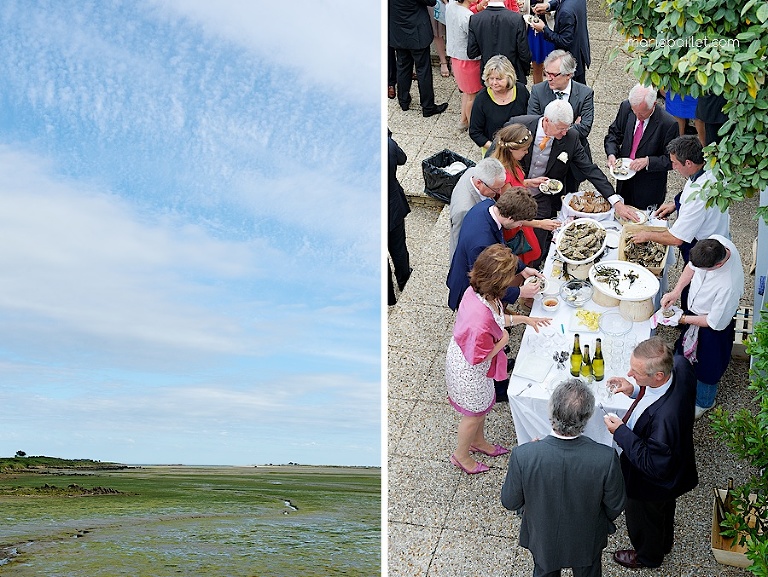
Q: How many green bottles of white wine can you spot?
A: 3